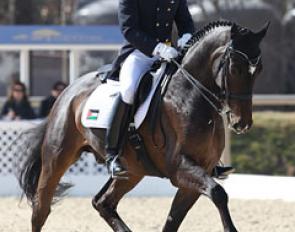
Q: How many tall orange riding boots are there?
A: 0